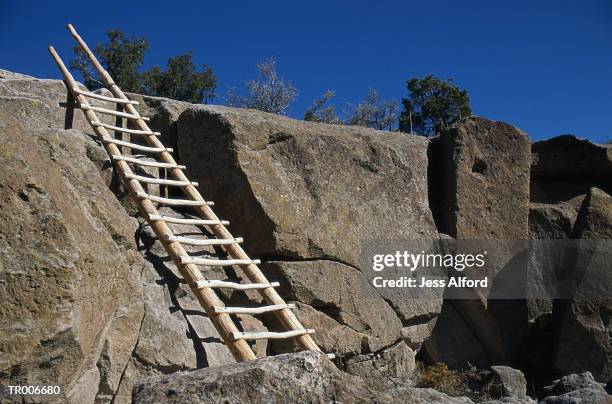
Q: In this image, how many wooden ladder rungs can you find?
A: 13